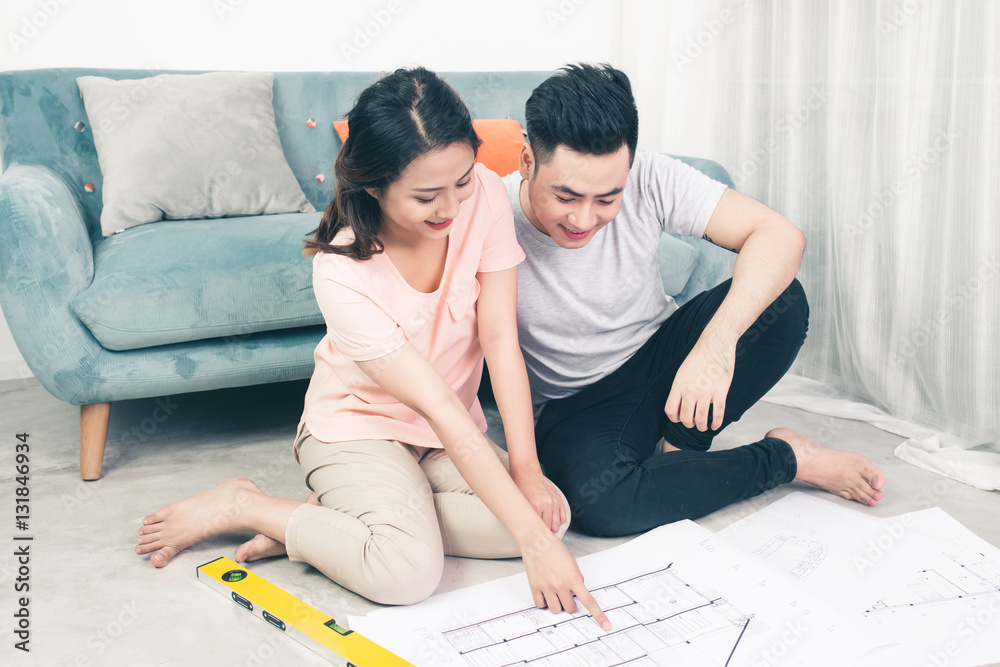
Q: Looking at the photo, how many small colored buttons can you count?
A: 4